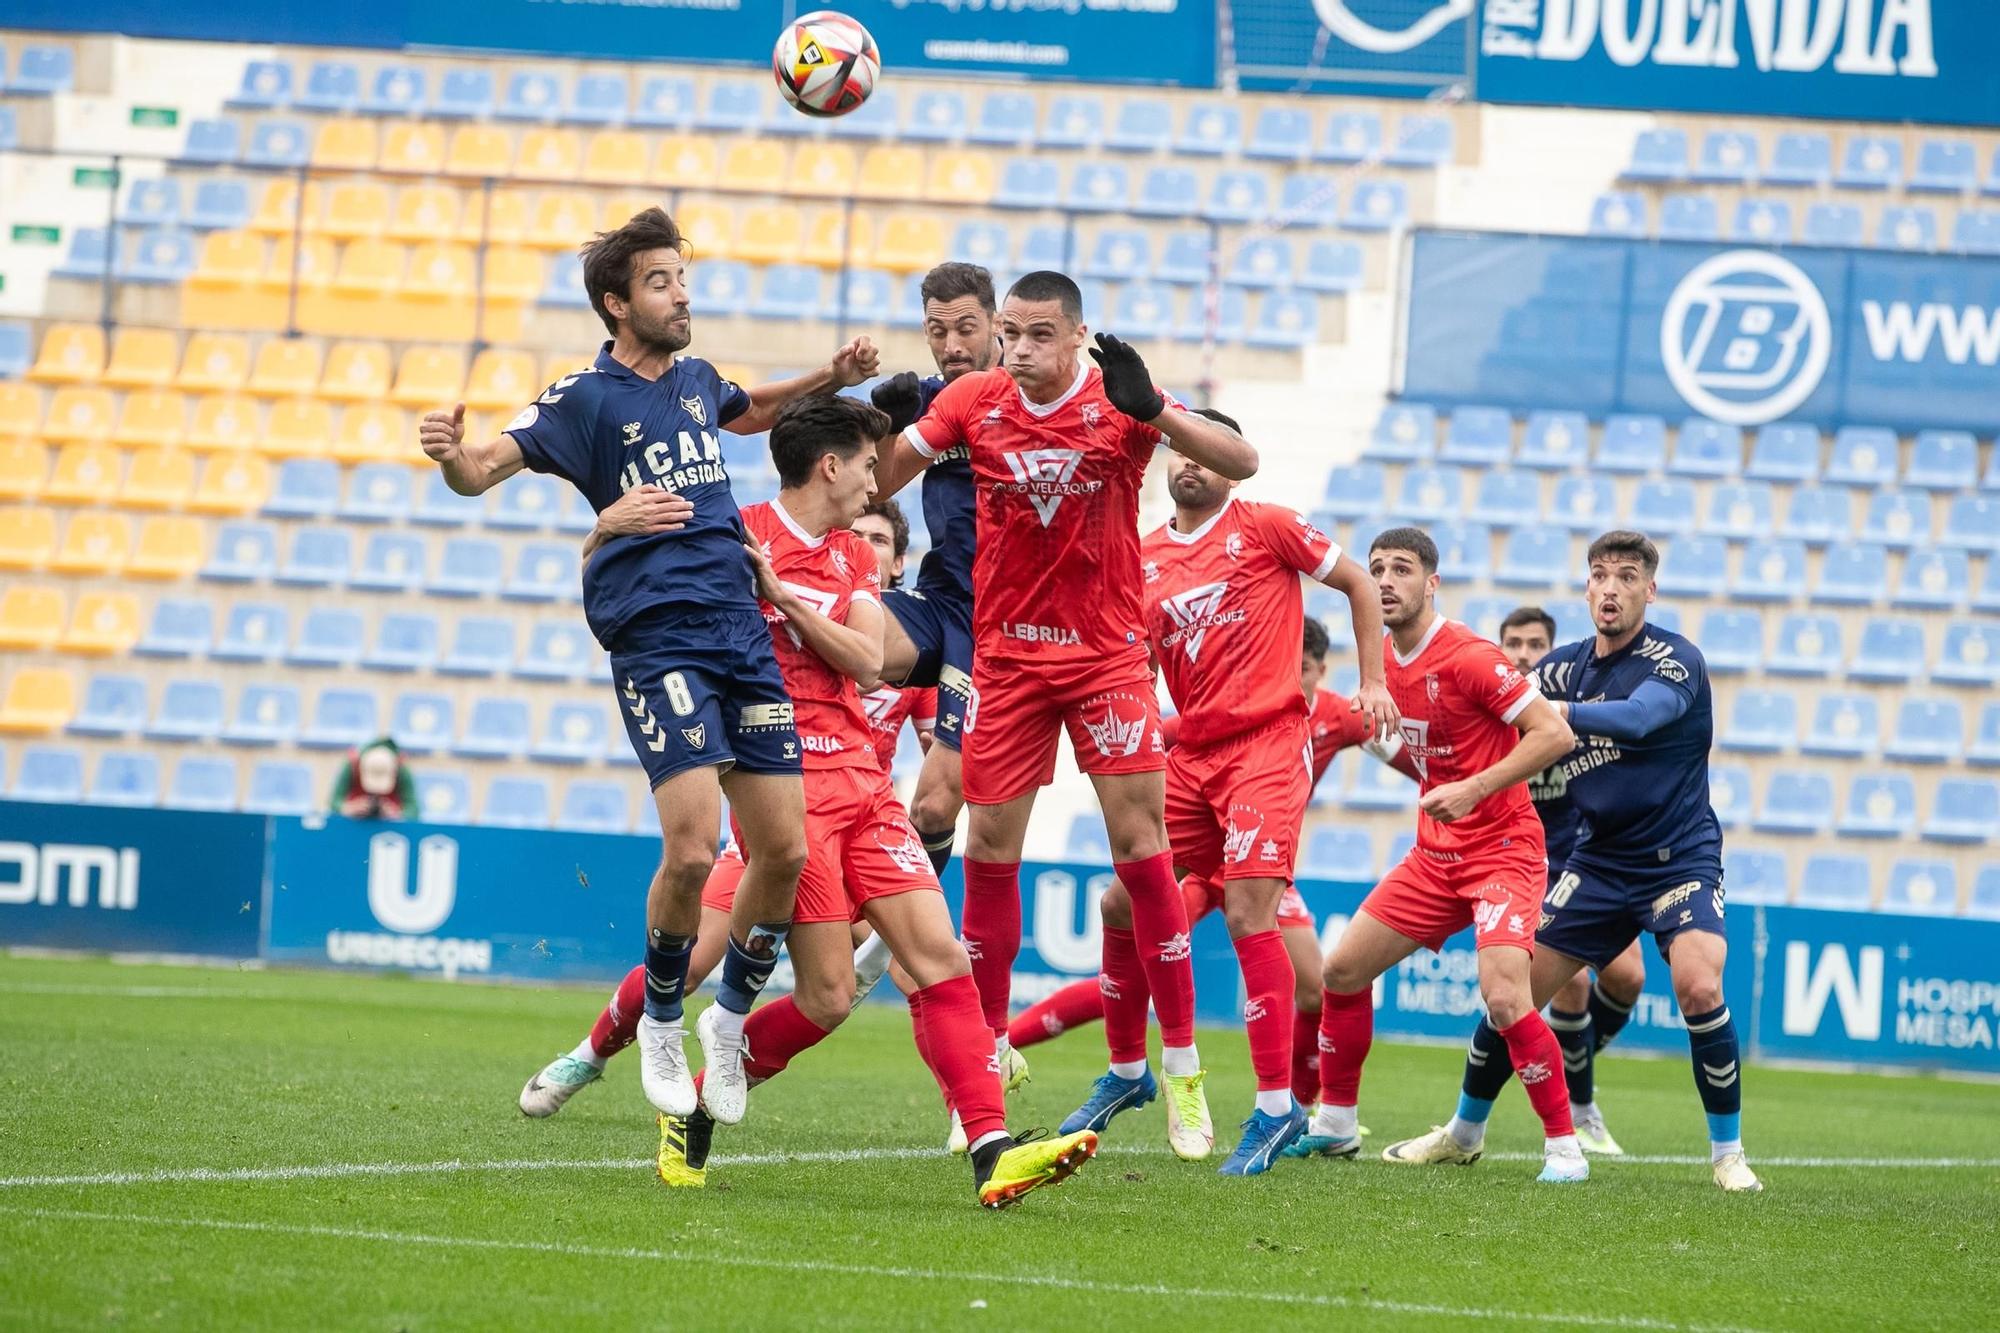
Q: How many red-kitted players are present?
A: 6